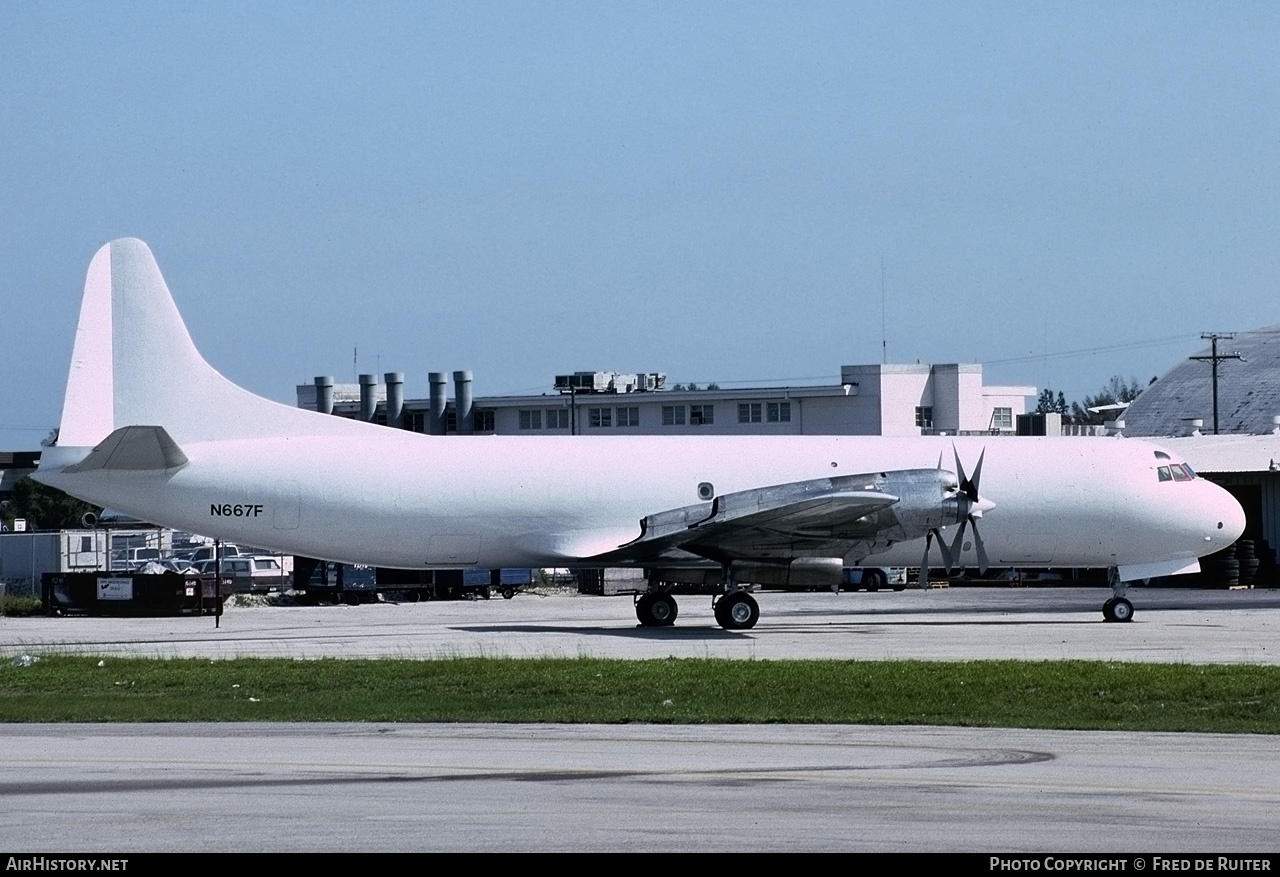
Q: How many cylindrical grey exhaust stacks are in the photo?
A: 5